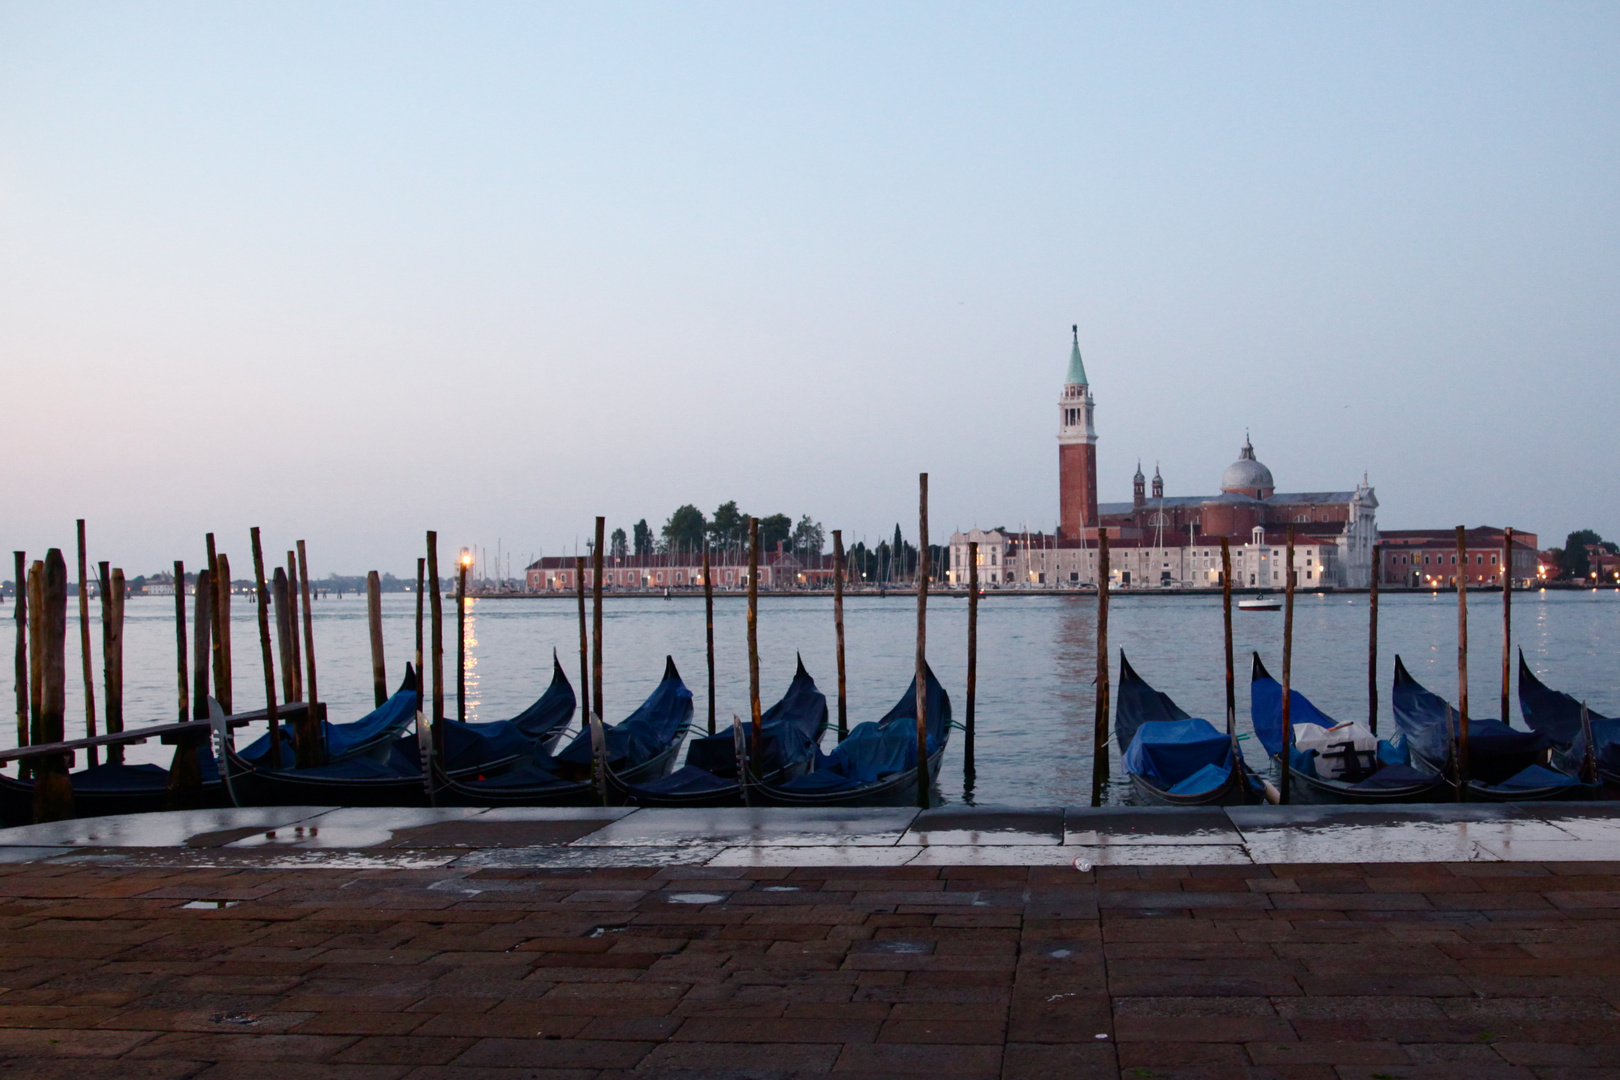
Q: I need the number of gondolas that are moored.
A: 9